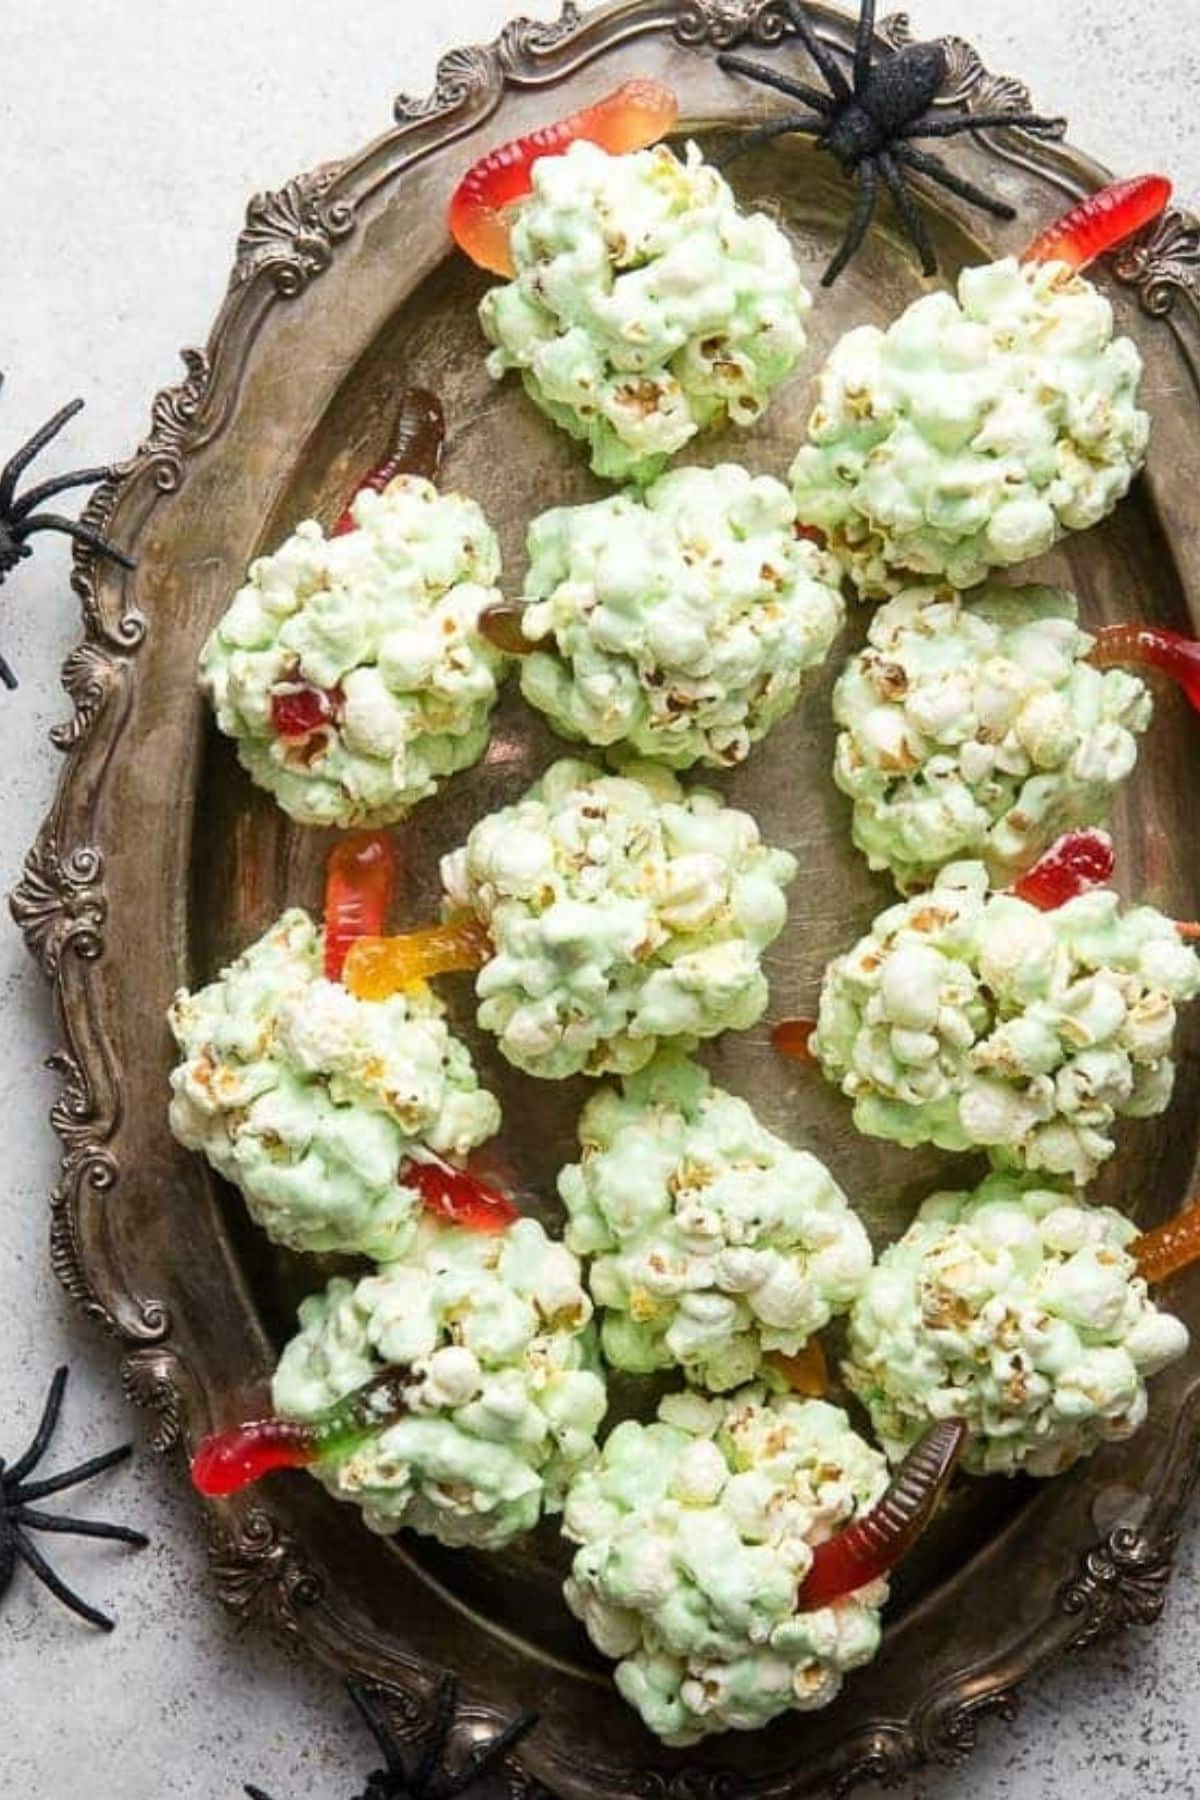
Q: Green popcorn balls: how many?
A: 12